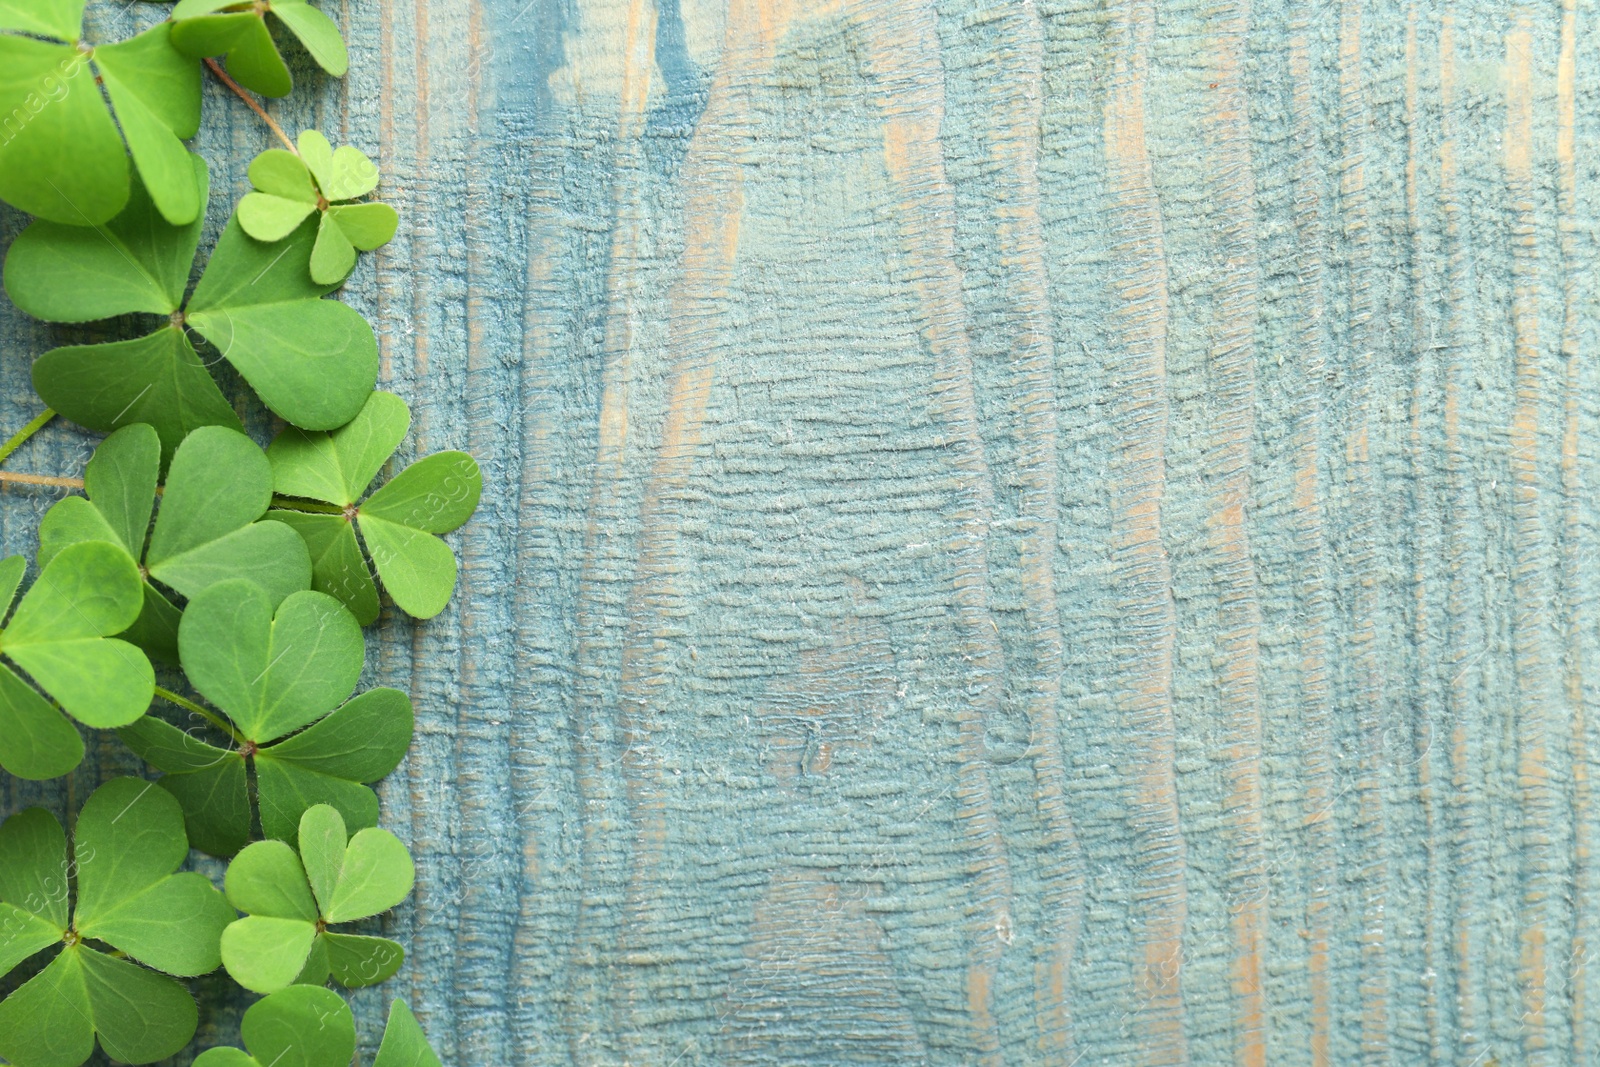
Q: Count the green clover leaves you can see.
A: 11